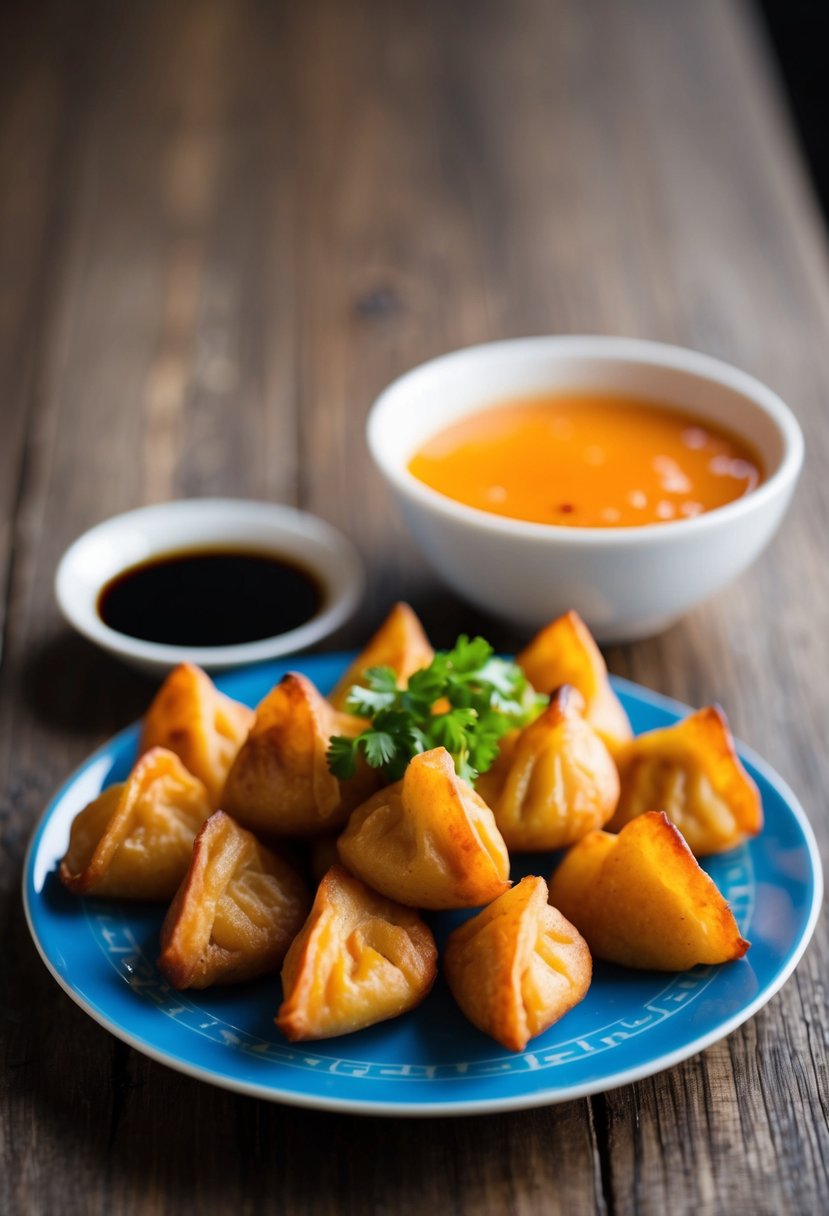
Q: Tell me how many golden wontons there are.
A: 12